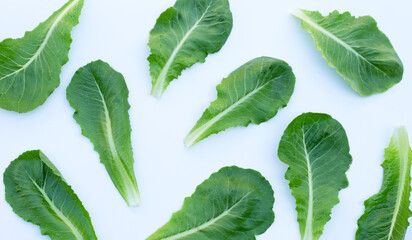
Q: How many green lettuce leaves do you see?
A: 9